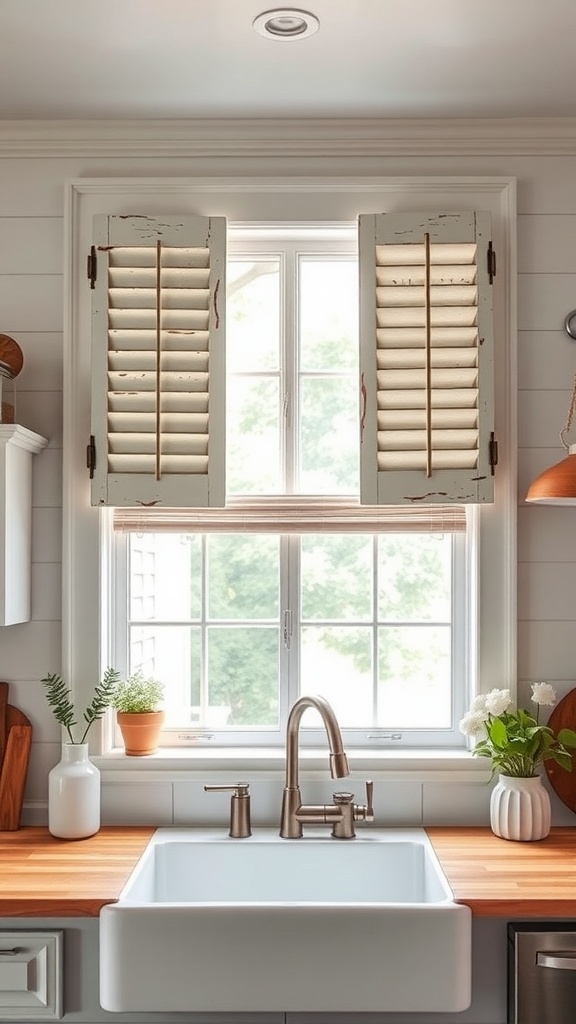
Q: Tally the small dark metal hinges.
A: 4